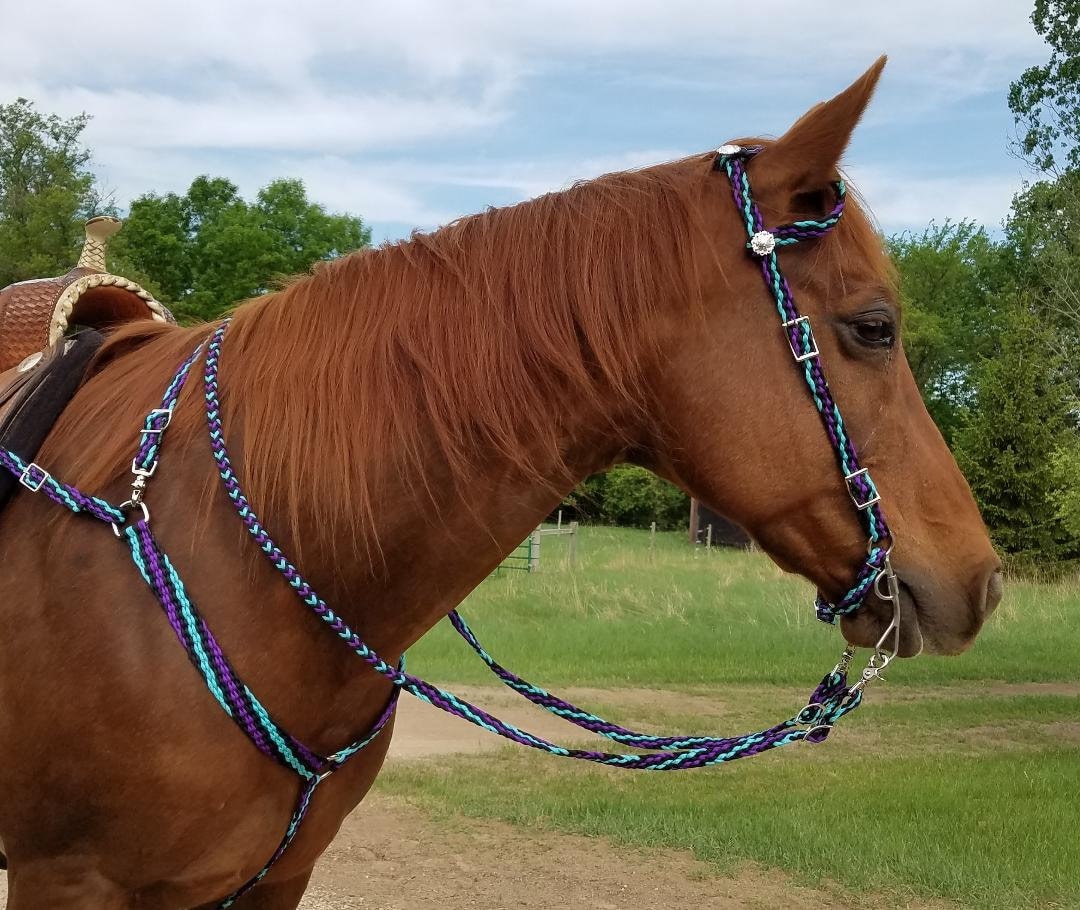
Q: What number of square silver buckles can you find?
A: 4